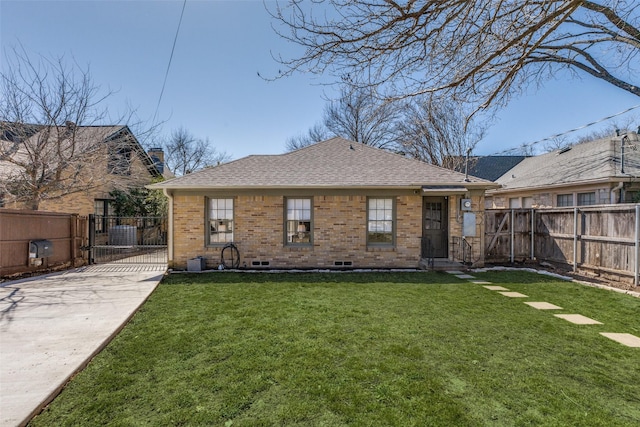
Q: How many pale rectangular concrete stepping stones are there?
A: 8